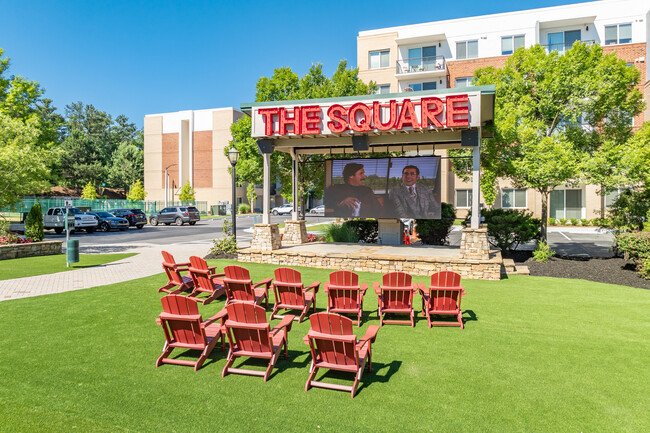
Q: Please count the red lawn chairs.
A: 10